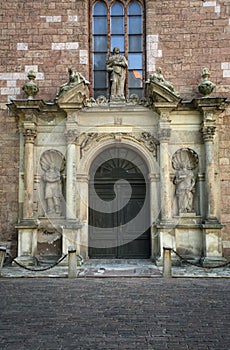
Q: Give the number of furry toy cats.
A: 0